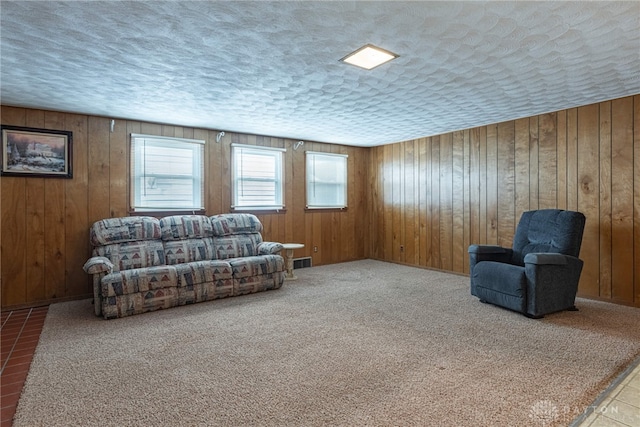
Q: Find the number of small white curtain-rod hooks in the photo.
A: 3